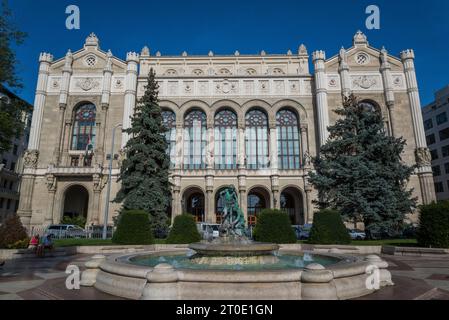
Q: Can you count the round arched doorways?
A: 5